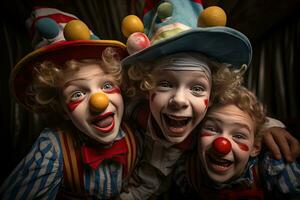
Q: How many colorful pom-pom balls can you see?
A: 6